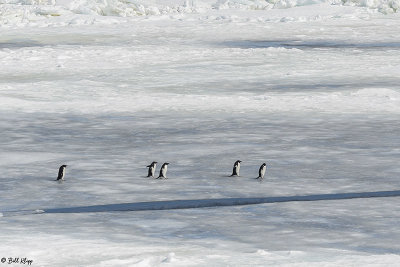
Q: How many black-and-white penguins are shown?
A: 5